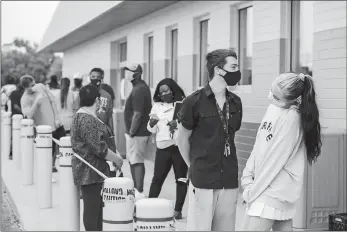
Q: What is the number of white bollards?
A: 7